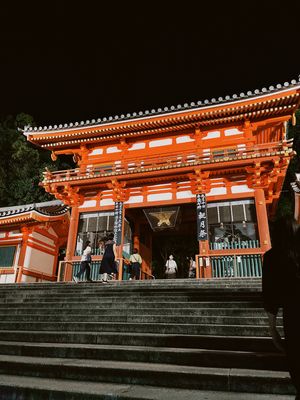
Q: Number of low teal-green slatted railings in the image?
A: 2